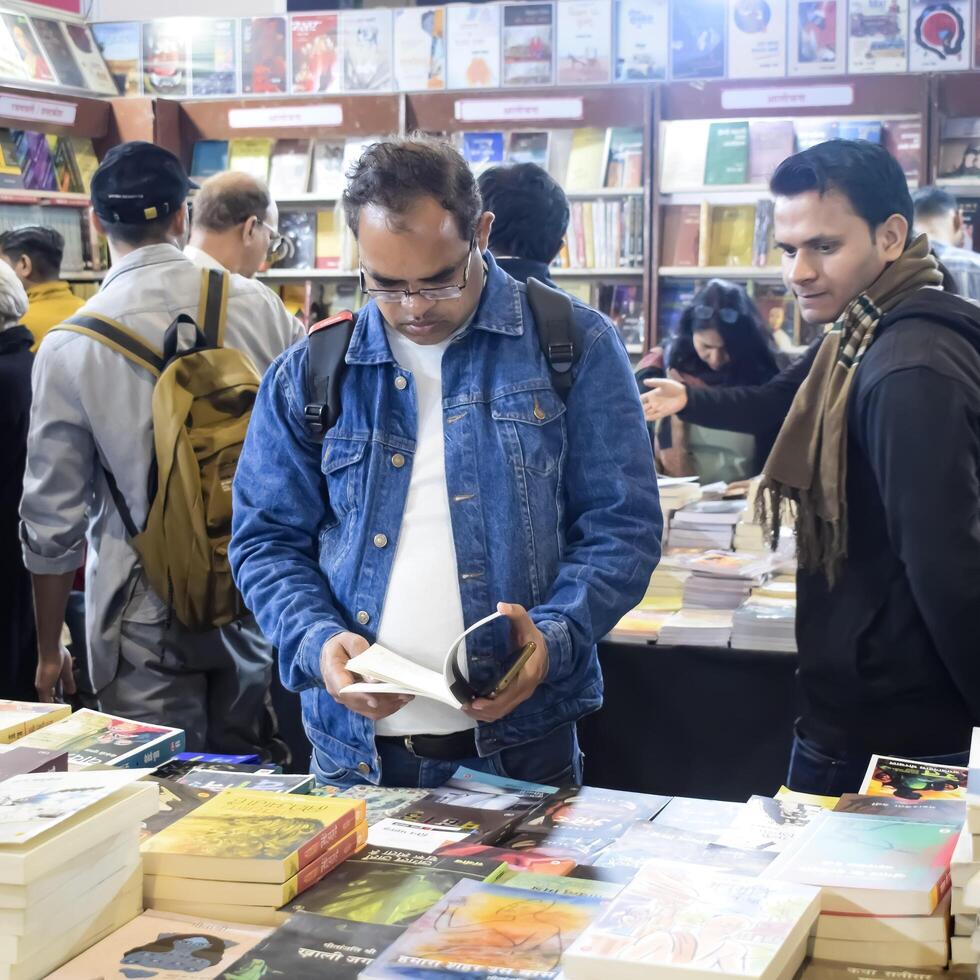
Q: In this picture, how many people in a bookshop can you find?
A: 9